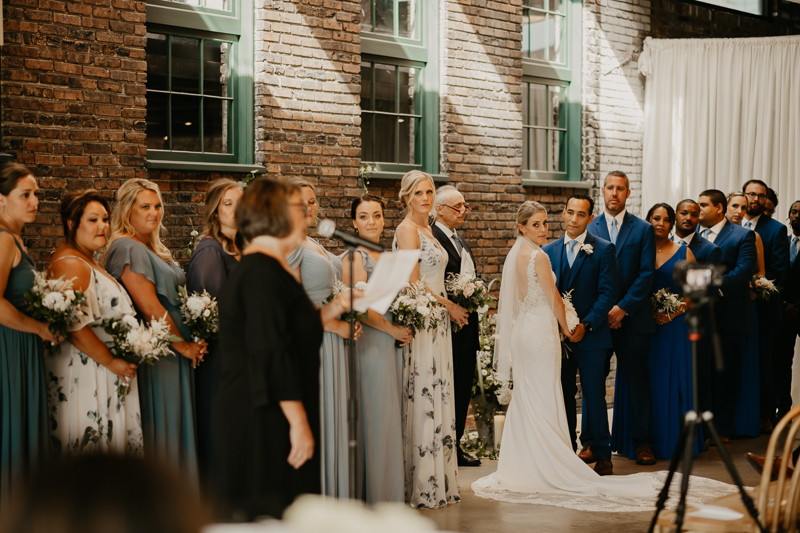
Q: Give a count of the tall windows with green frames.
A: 3